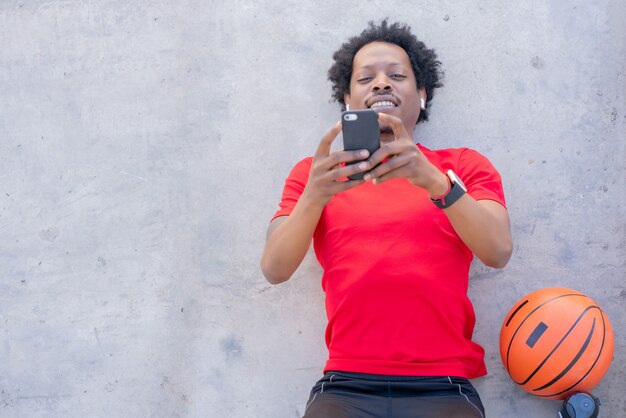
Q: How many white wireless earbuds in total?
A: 2